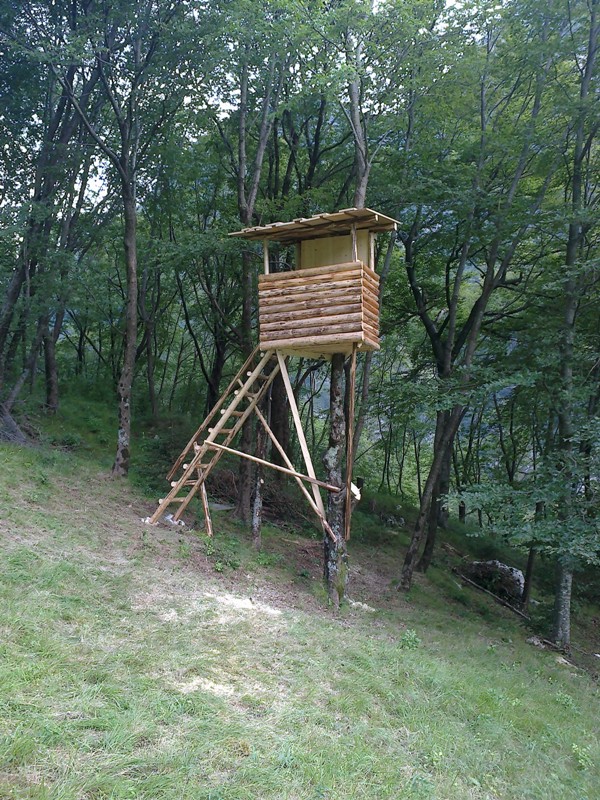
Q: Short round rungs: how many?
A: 9